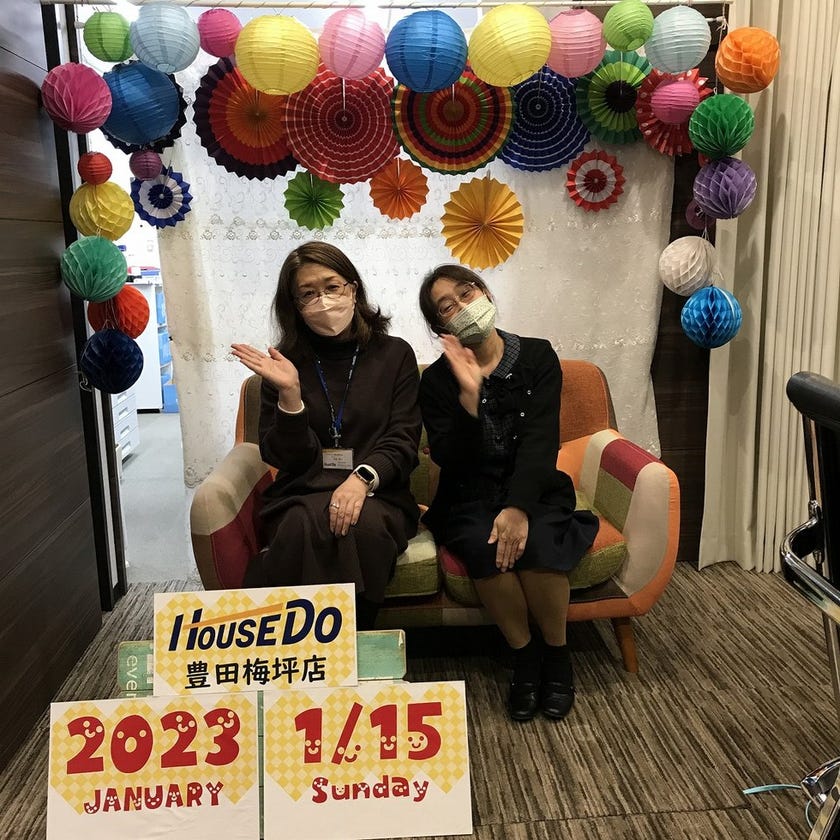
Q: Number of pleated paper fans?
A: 12